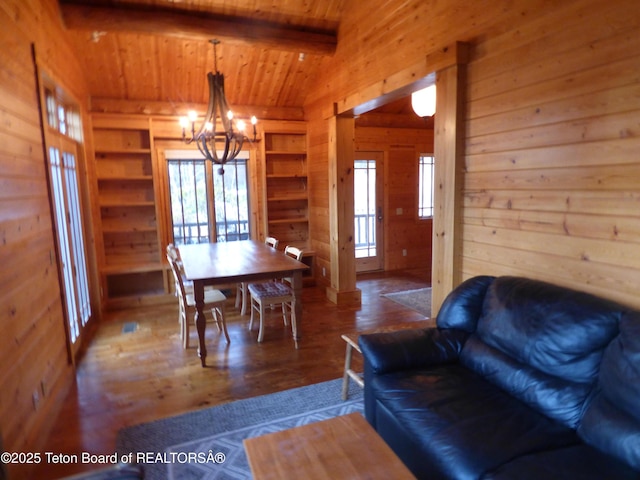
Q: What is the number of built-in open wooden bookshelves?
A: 2